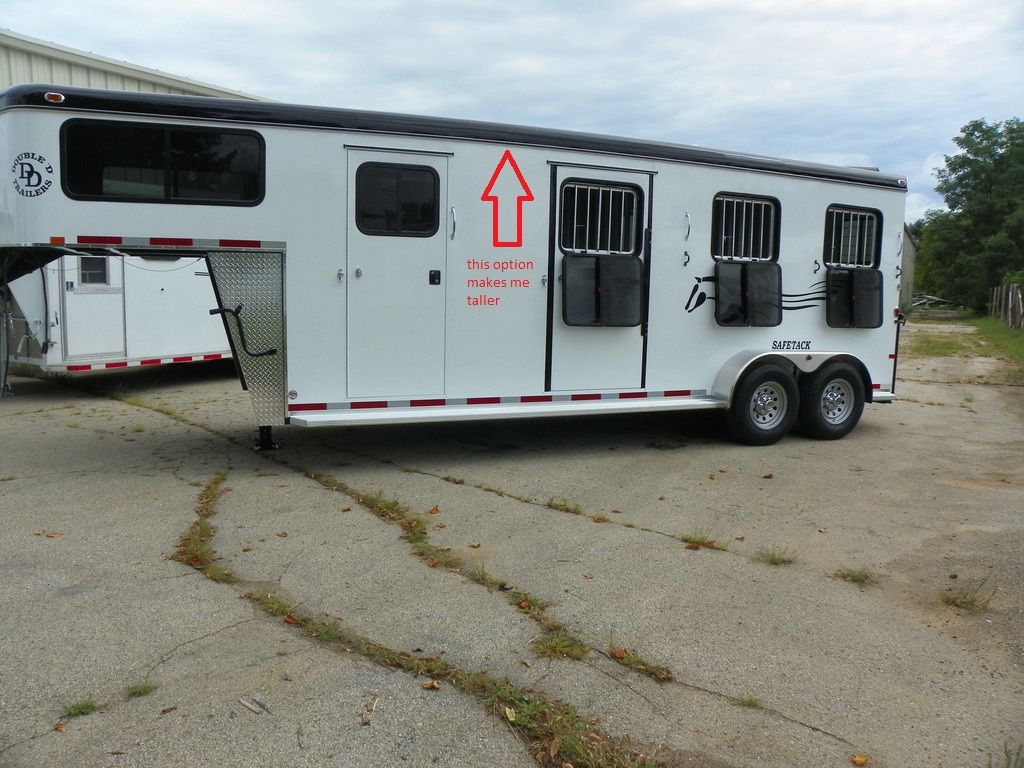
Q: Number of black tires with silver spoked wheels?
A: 2